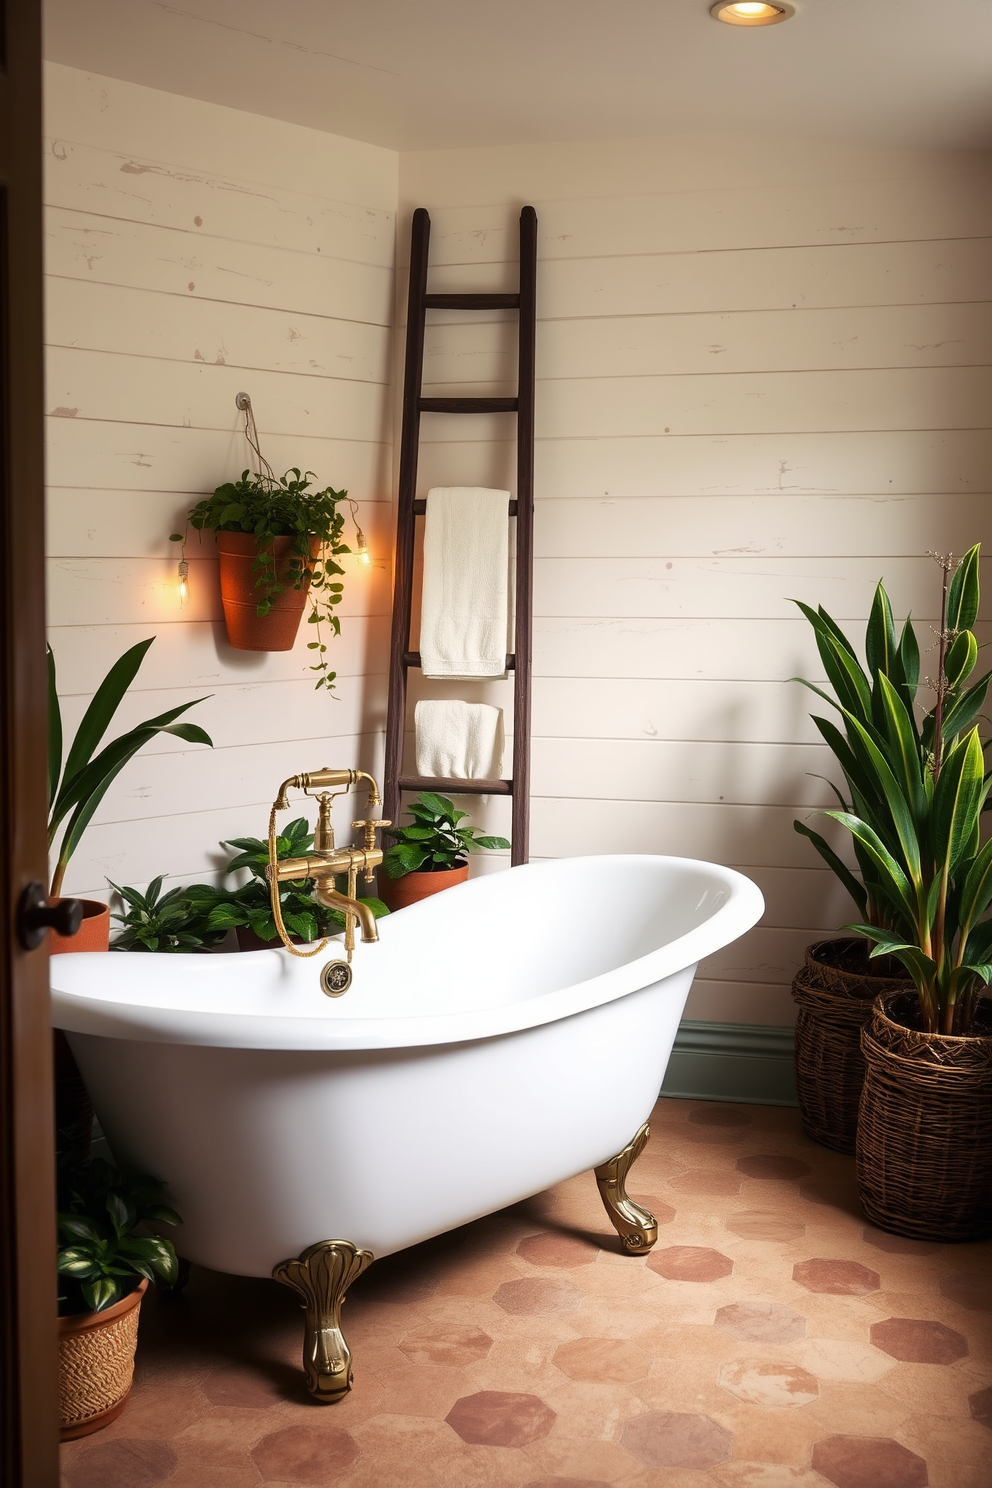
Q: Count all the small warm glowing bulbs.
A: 2